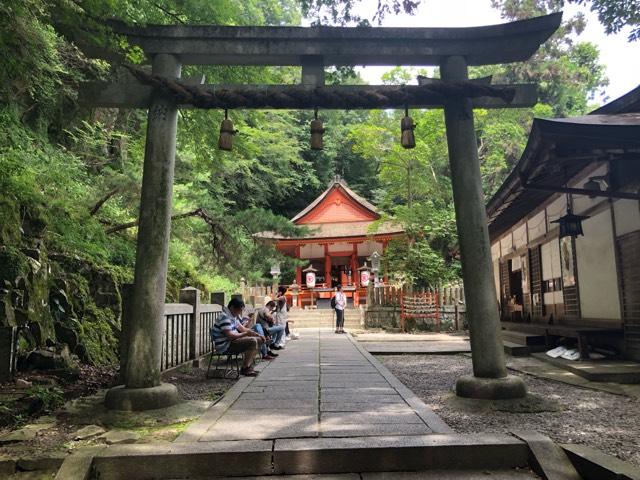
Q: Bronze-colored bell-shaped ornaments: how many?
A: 3